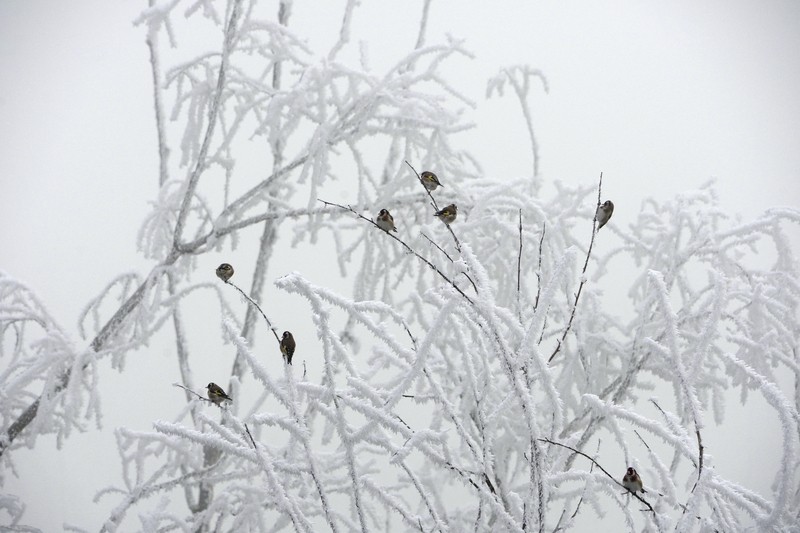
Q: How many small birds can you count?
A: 8